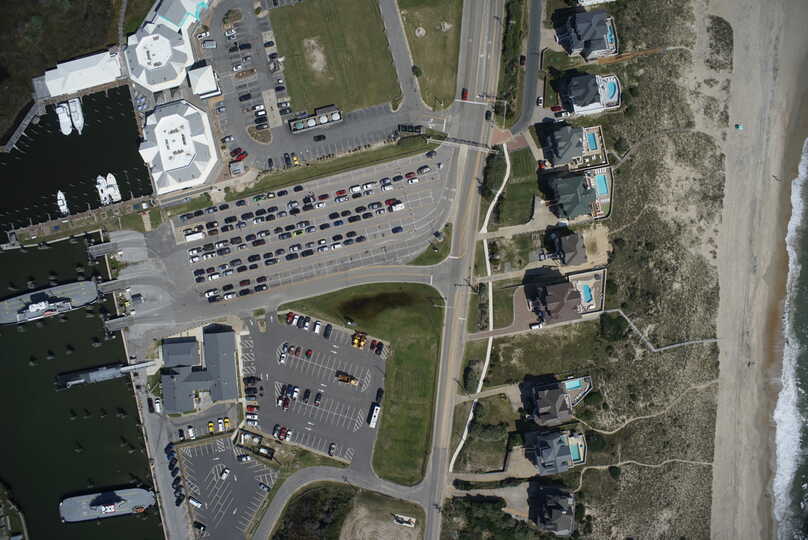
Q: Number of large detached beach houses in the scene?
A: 9